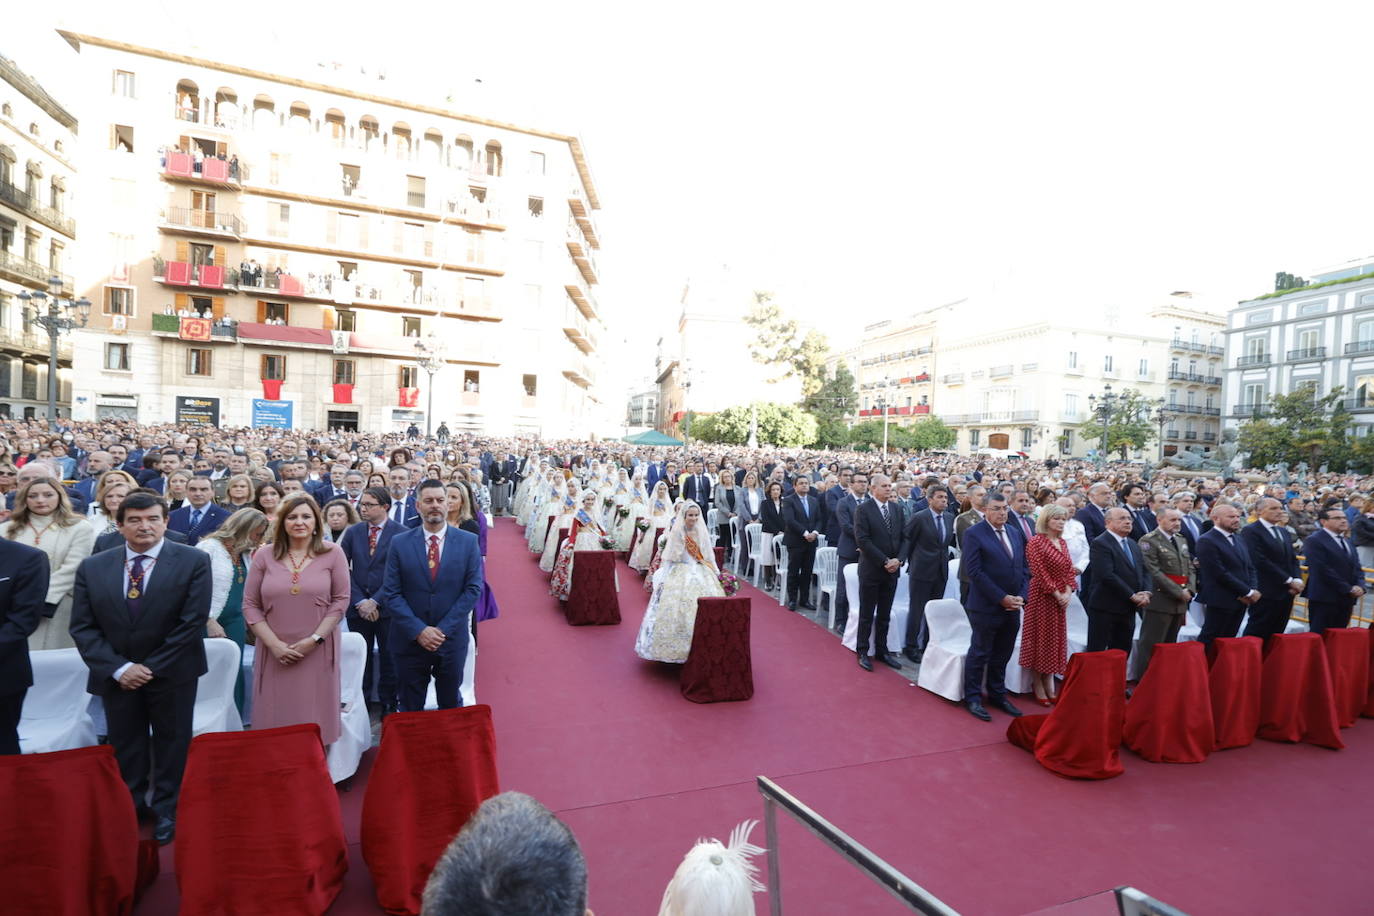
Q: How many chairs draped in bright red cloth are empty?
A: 8